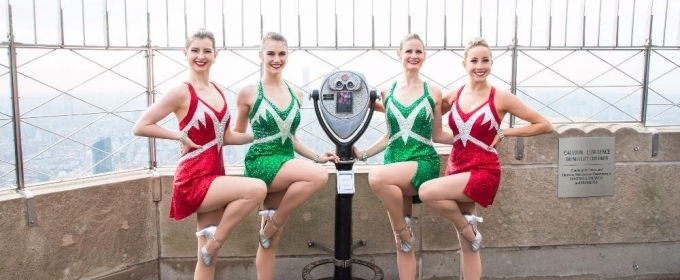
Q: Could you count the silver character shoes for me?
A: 4